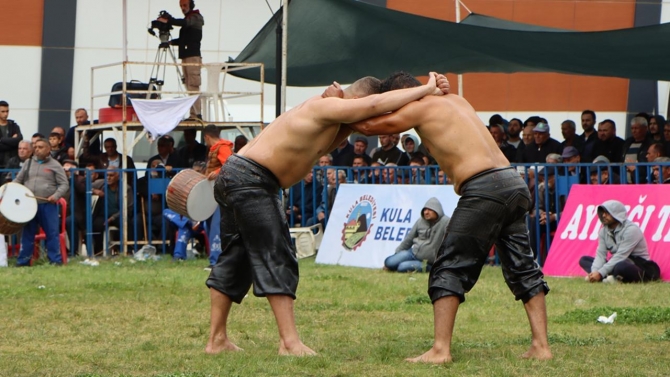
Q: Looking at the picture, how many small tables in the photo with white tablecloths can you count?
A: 0